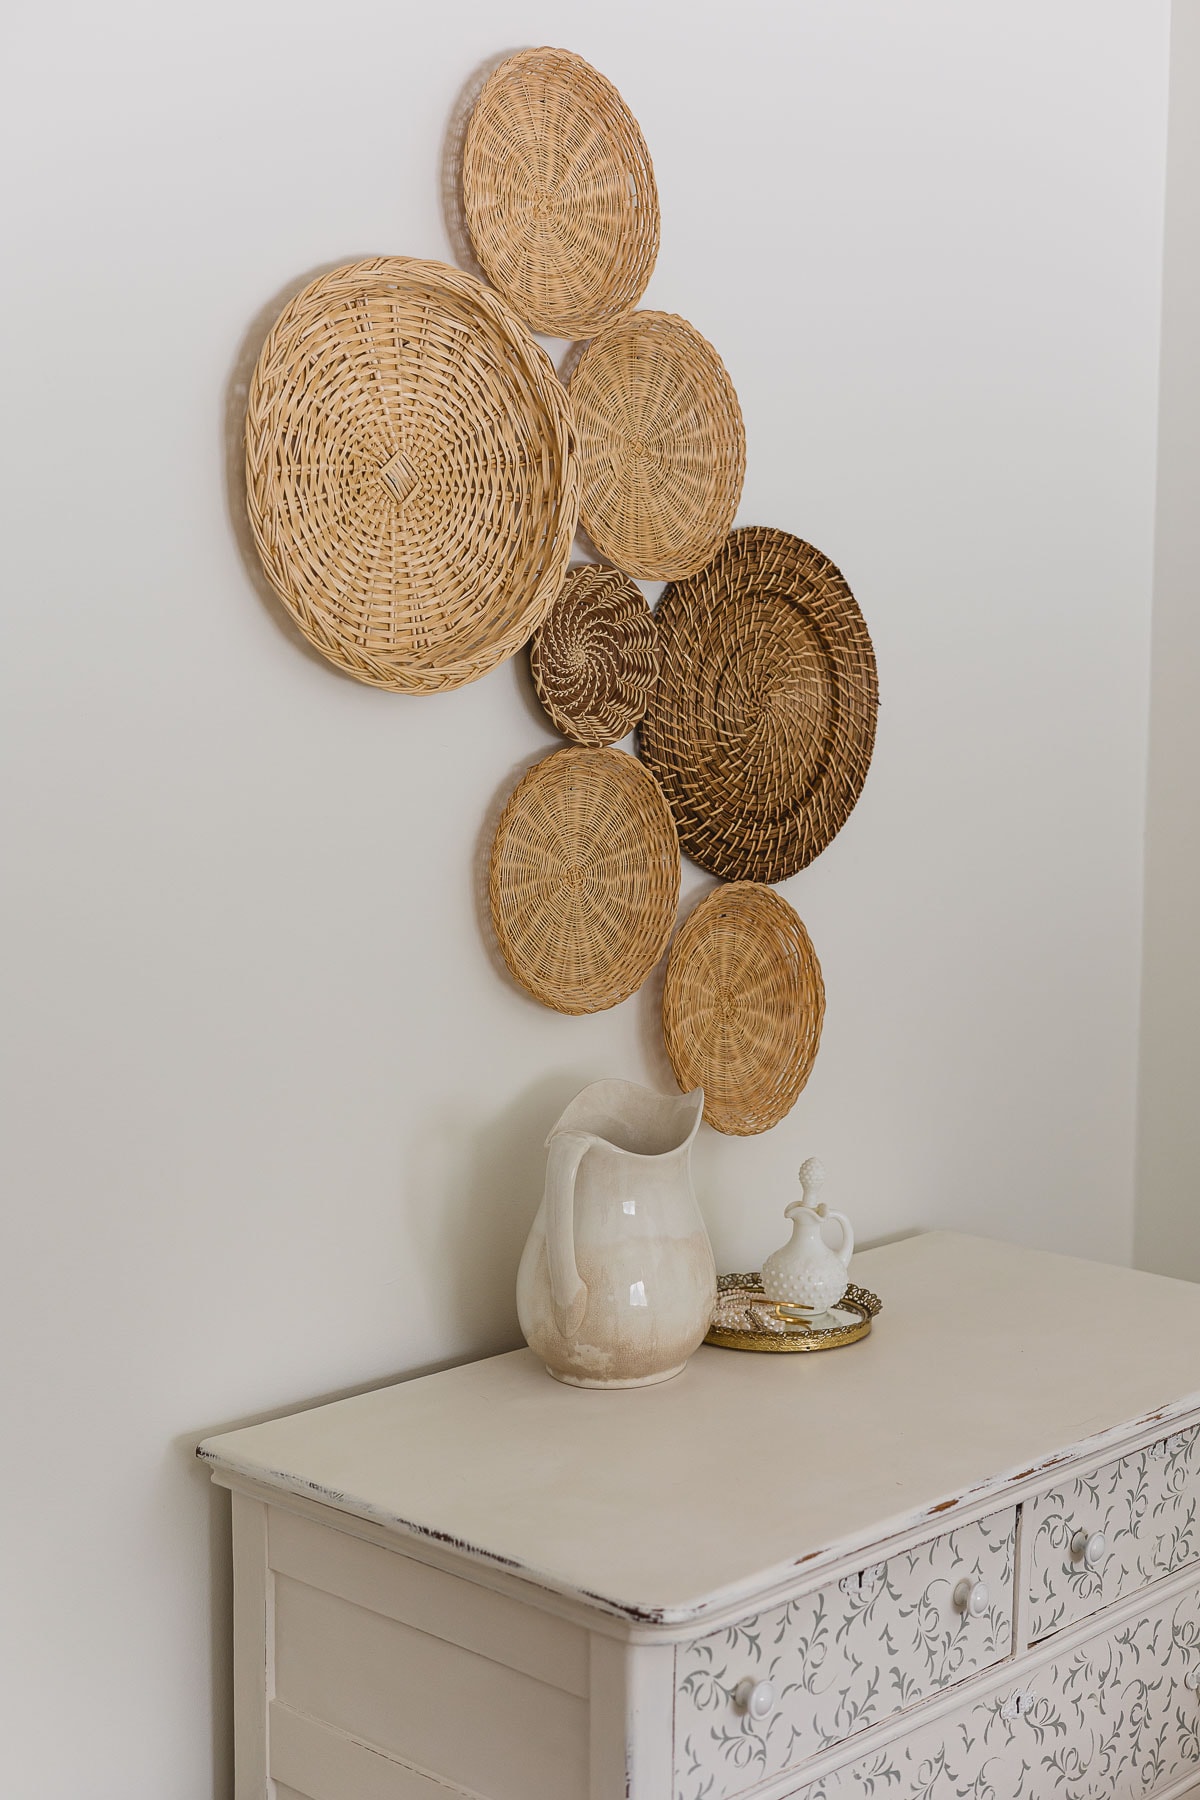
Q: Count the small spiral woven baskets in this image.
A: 1